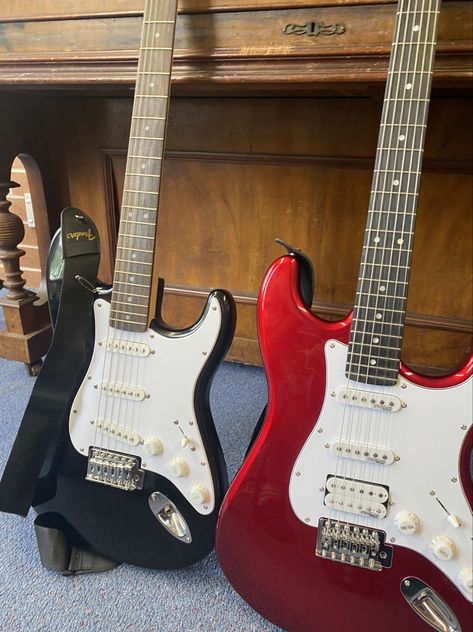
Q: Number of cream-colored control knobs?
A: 6